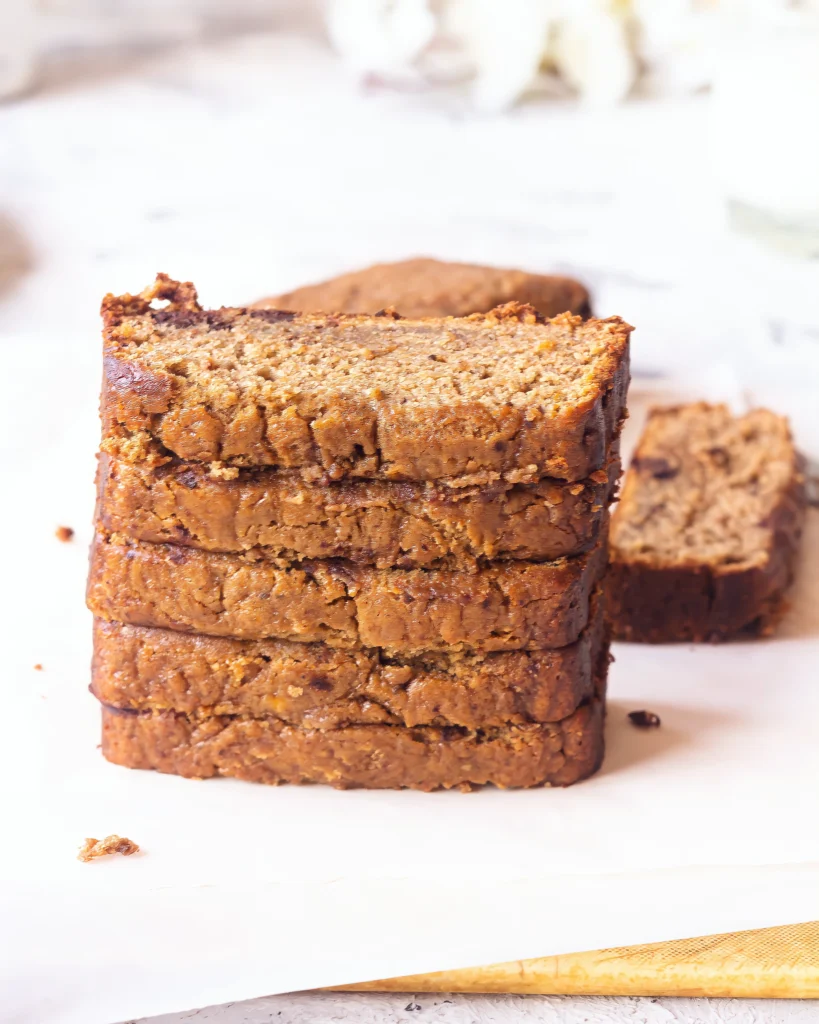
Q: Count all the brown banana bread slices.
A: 6